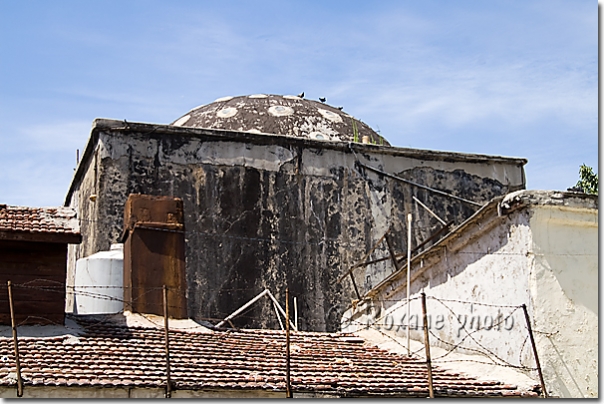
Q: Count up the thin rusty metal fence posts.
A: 5